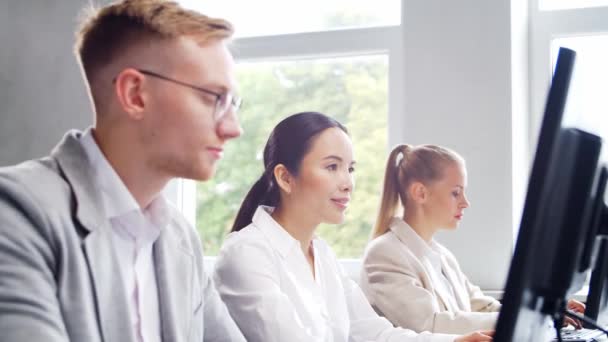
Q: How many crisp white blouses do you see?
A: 1